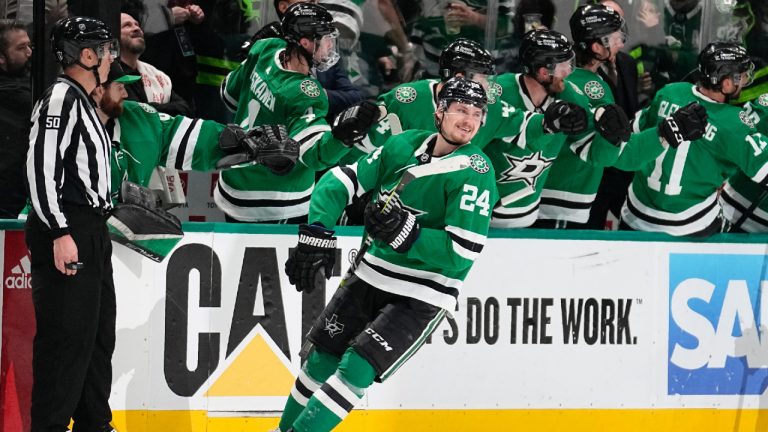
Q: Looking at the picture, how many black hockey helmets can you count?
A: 7